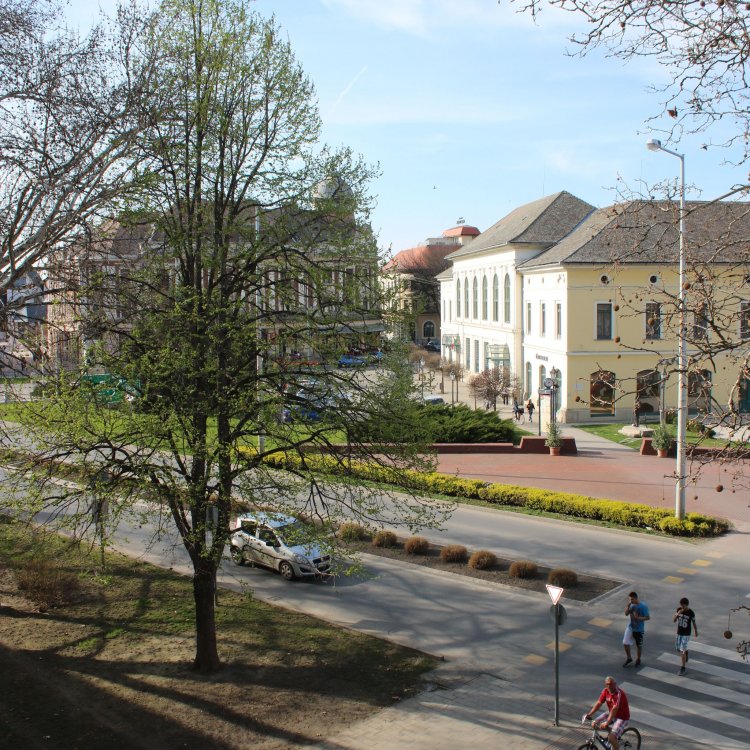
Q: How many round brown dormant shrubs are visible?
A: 7